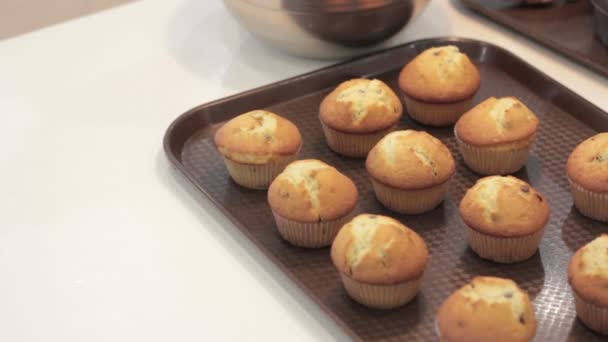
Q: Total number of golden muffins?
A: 11